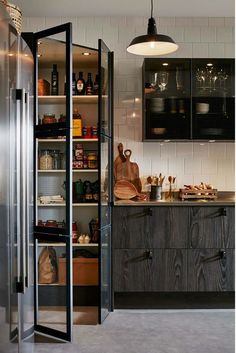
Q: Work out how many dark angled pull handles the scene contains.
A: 4